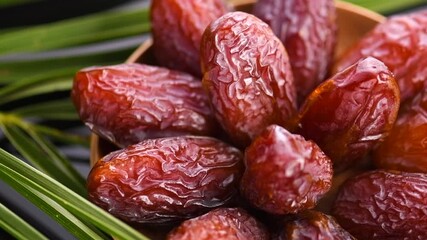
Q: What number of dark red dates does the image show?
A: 12